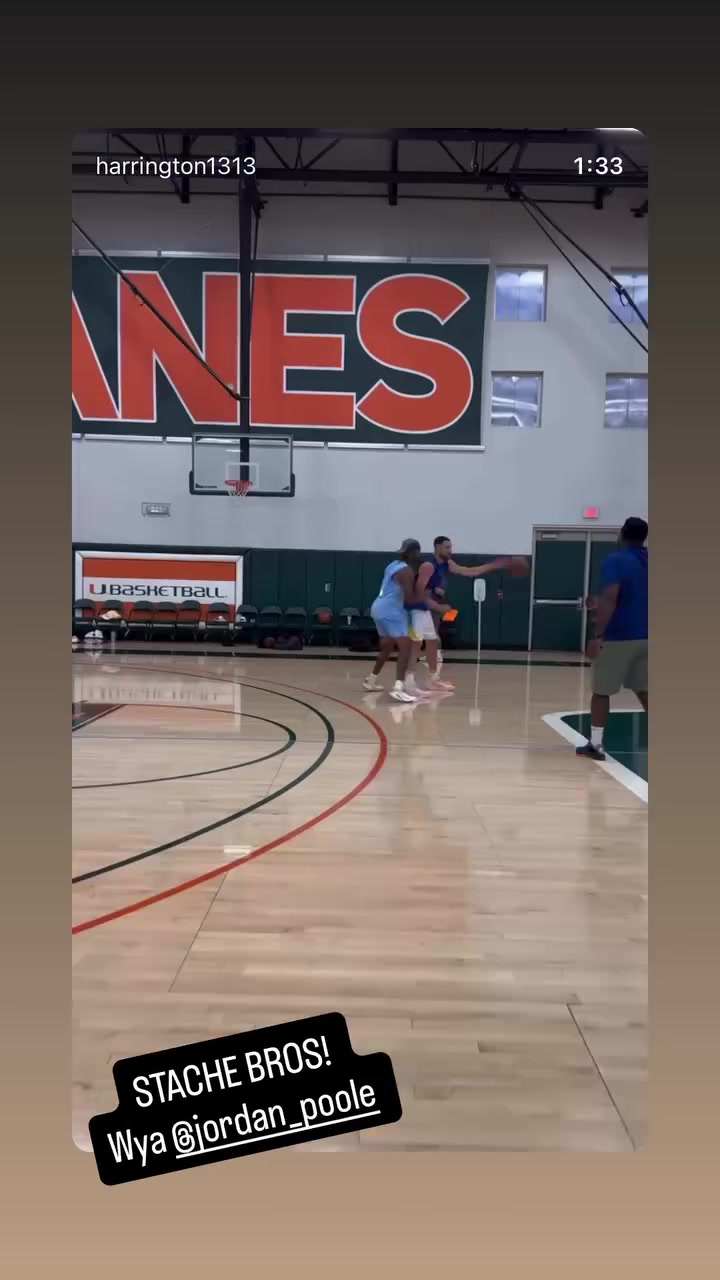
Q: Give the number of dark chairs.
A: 12